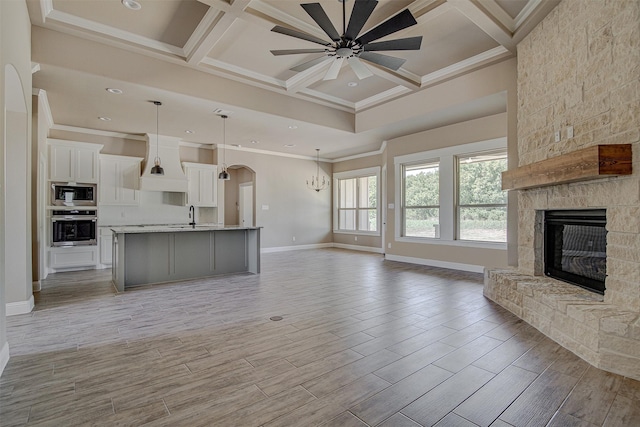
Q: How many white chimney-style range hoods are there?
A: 1